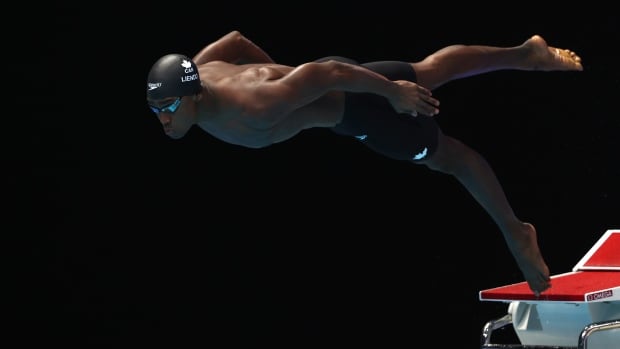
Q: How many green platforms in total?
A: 0